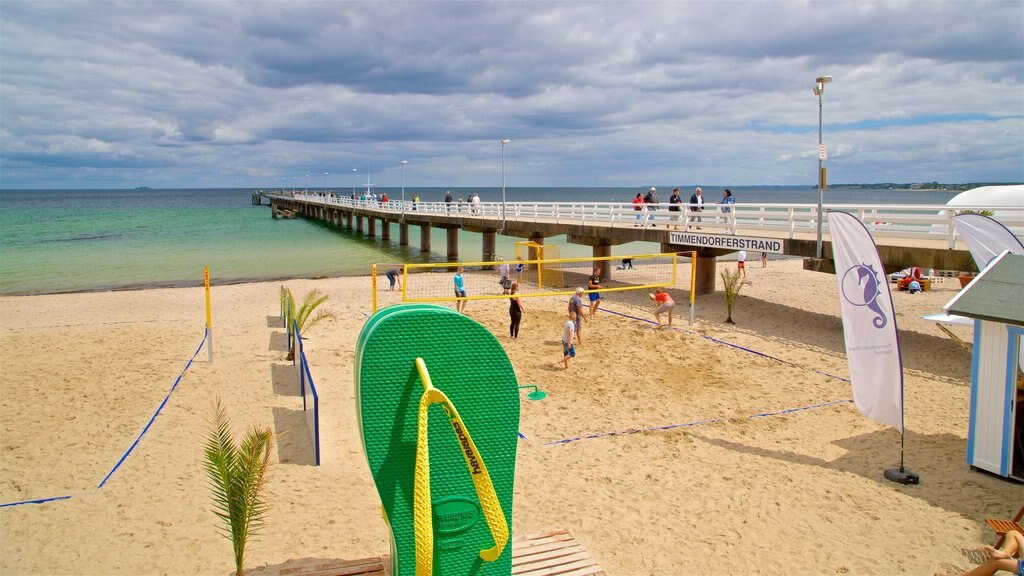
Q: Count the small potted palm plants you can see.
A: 3